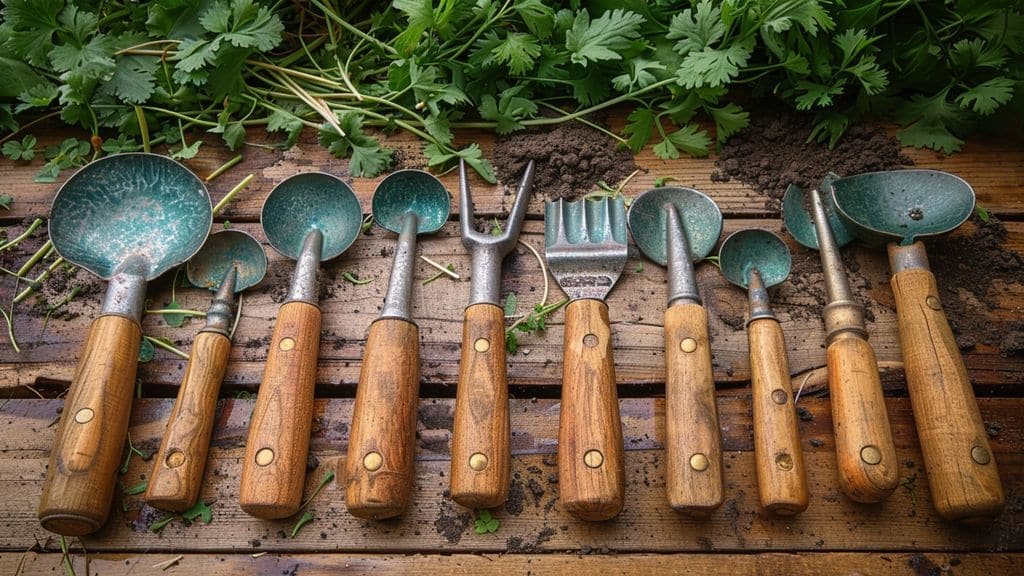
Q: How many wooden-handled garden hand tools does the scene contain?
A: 10